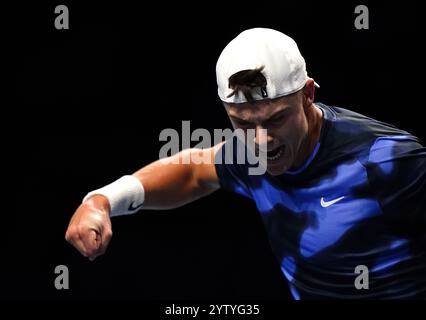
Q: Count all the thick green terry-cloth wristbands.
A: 0